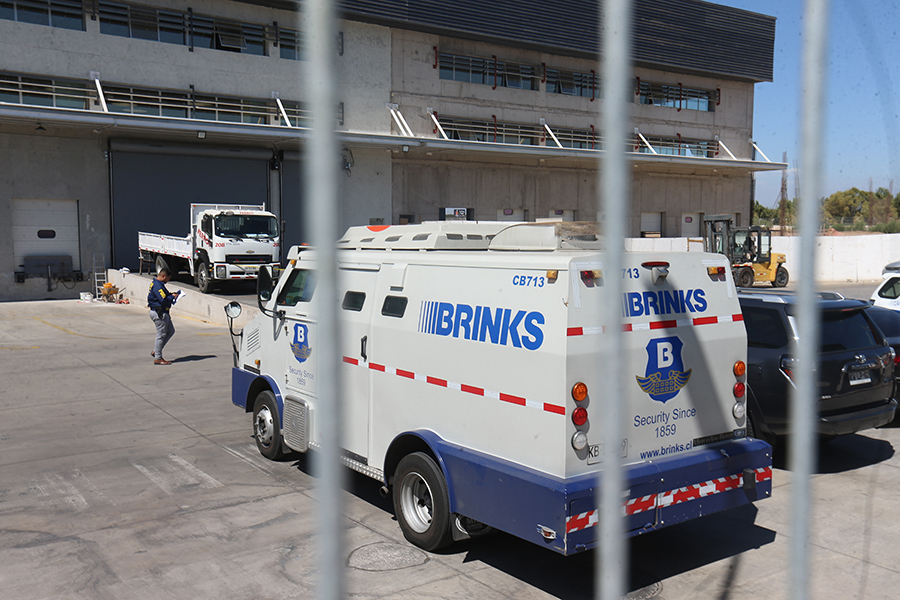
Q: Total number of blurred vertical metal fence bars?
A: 3